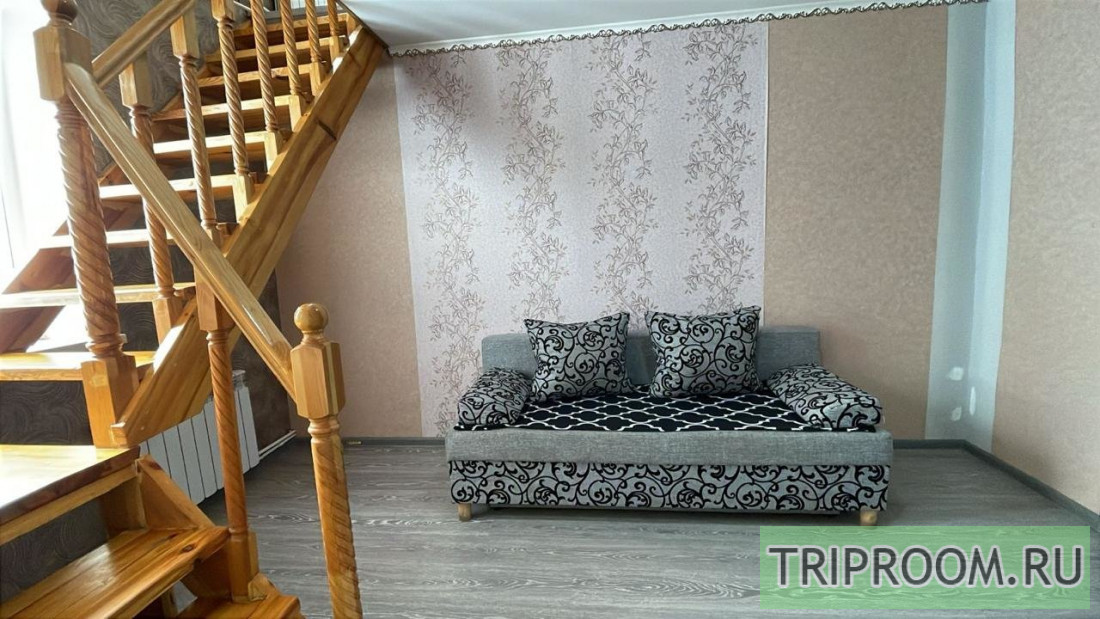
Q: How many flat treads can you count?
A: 12